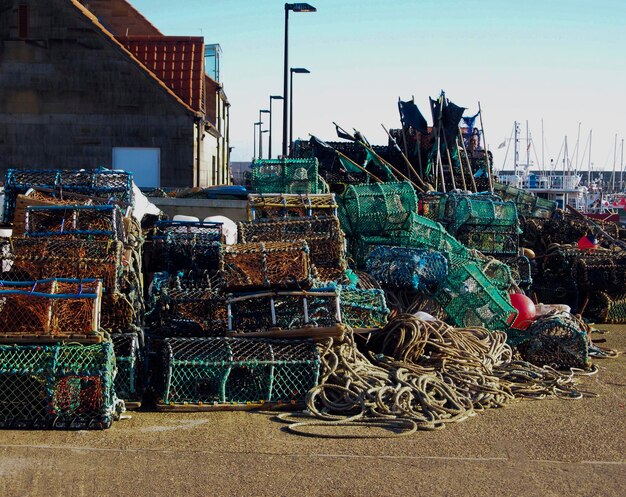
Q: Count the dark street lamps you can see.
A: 6